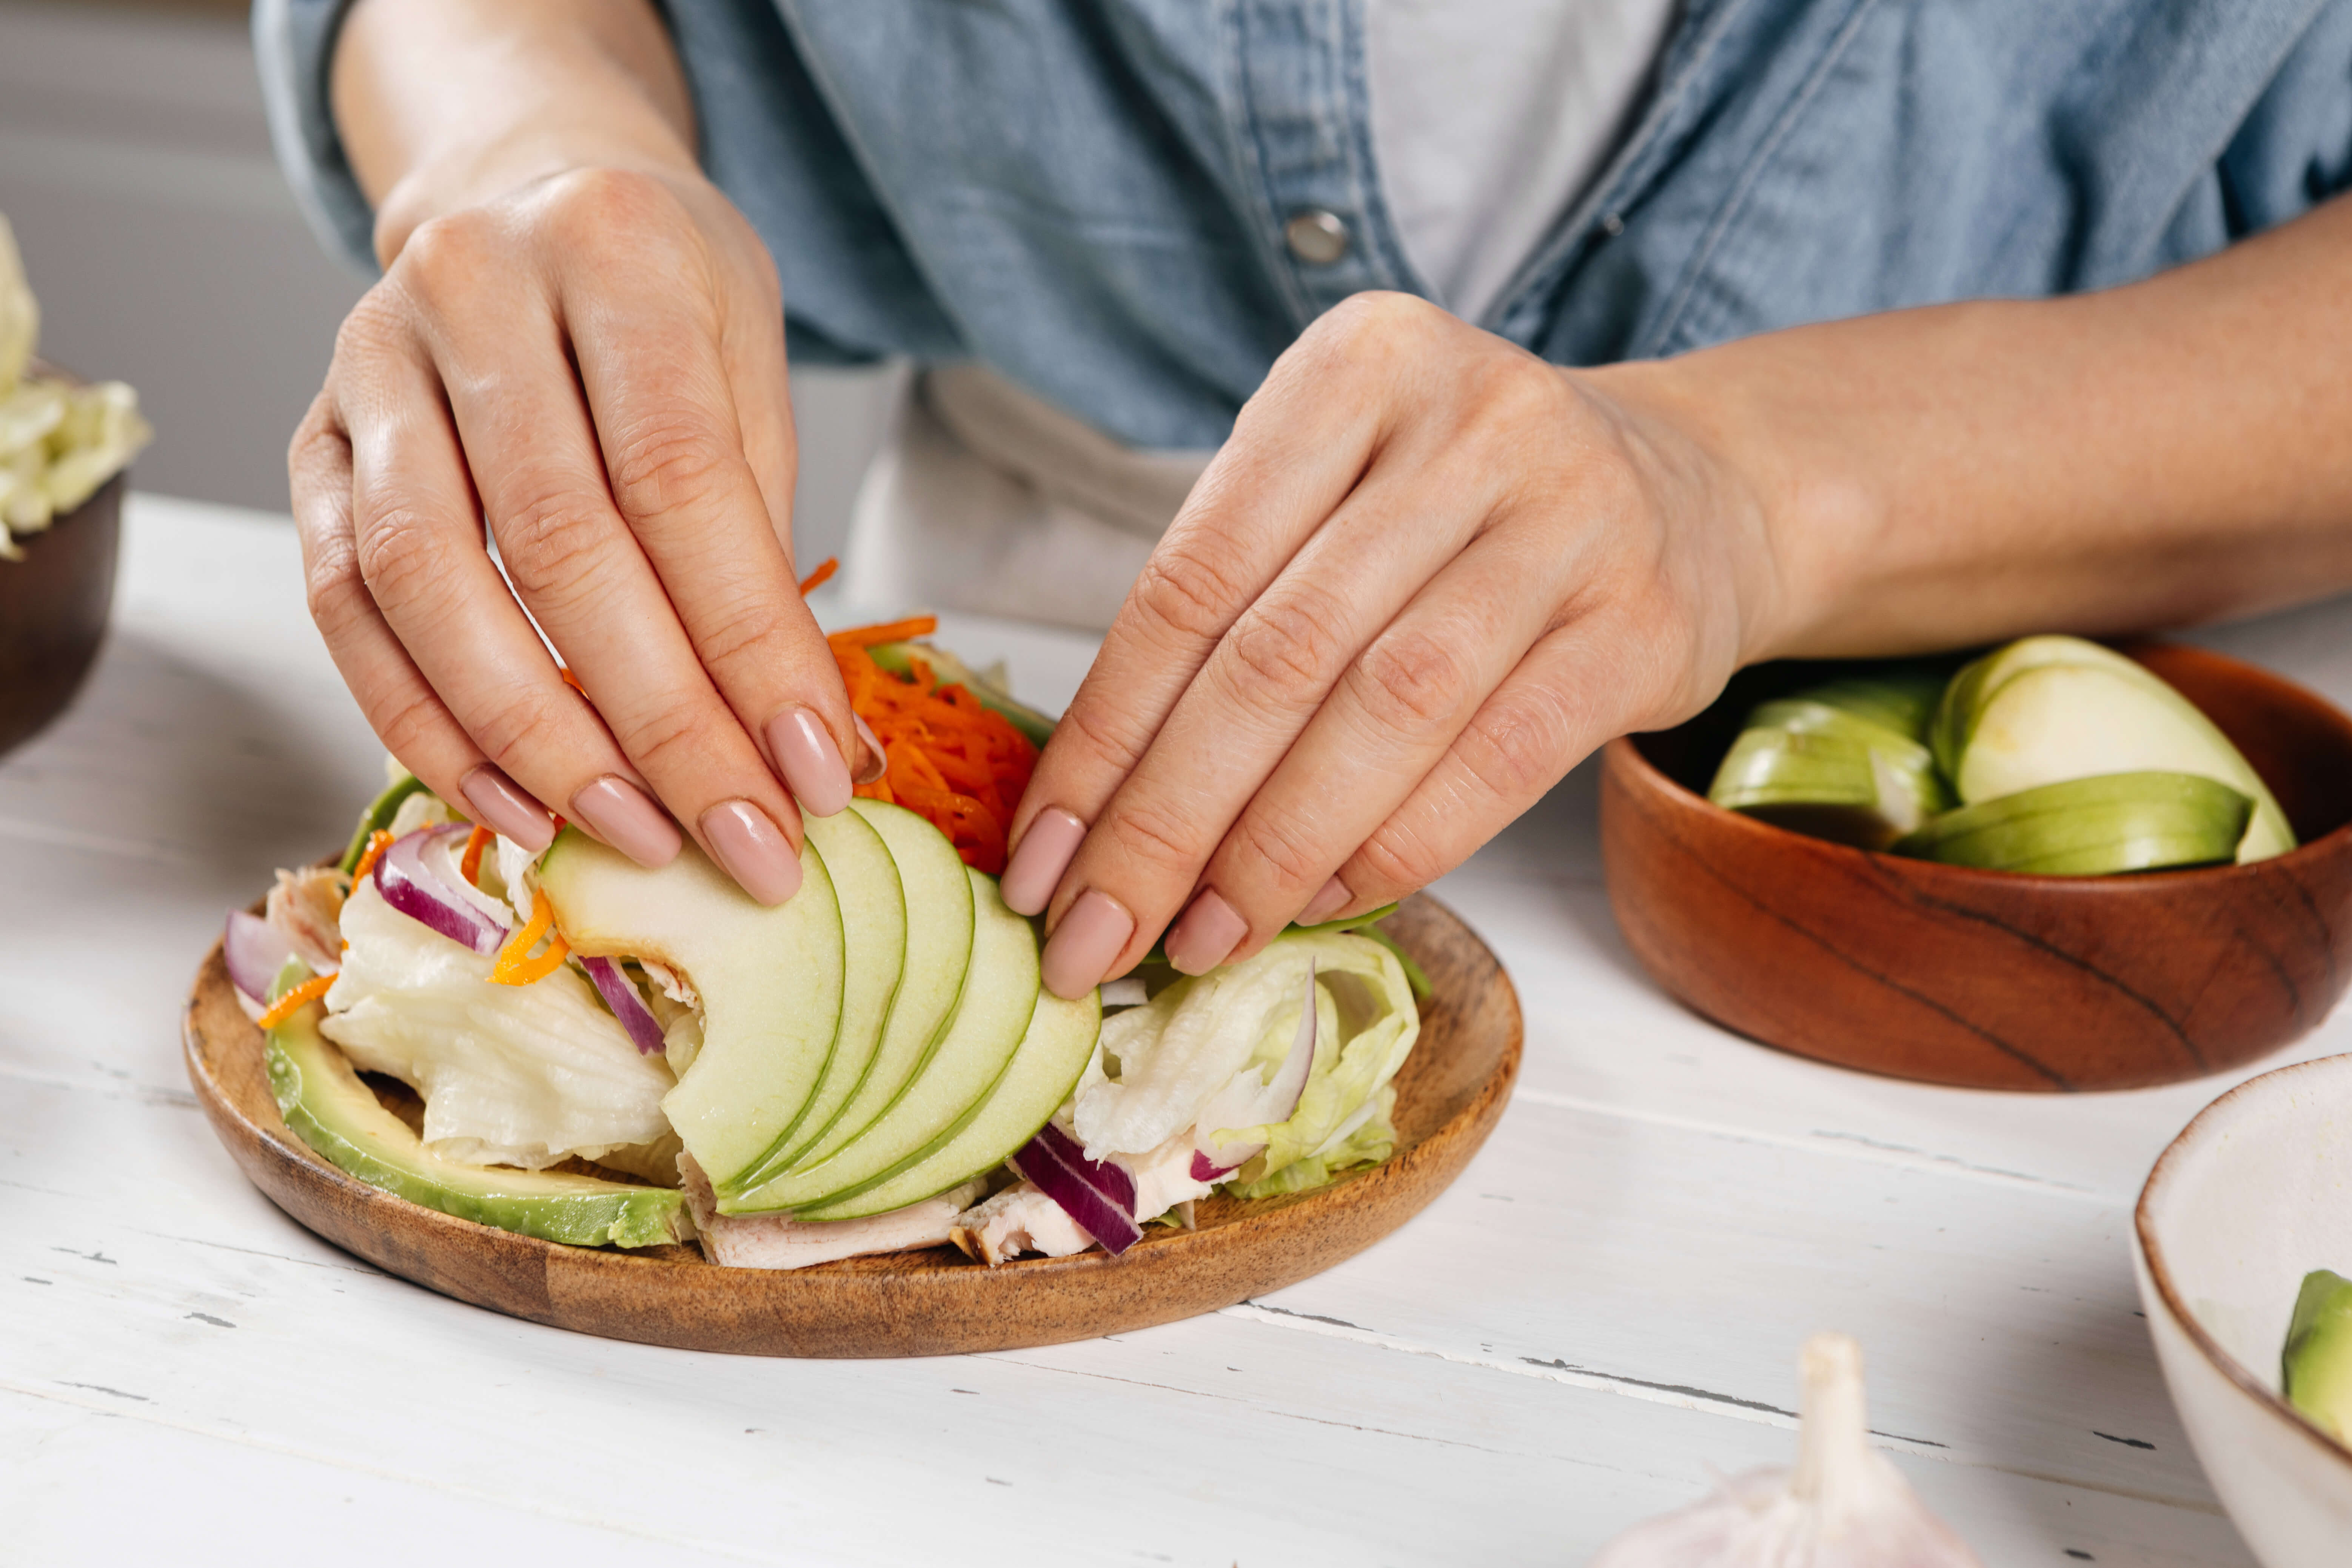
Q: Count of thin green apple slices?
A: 5